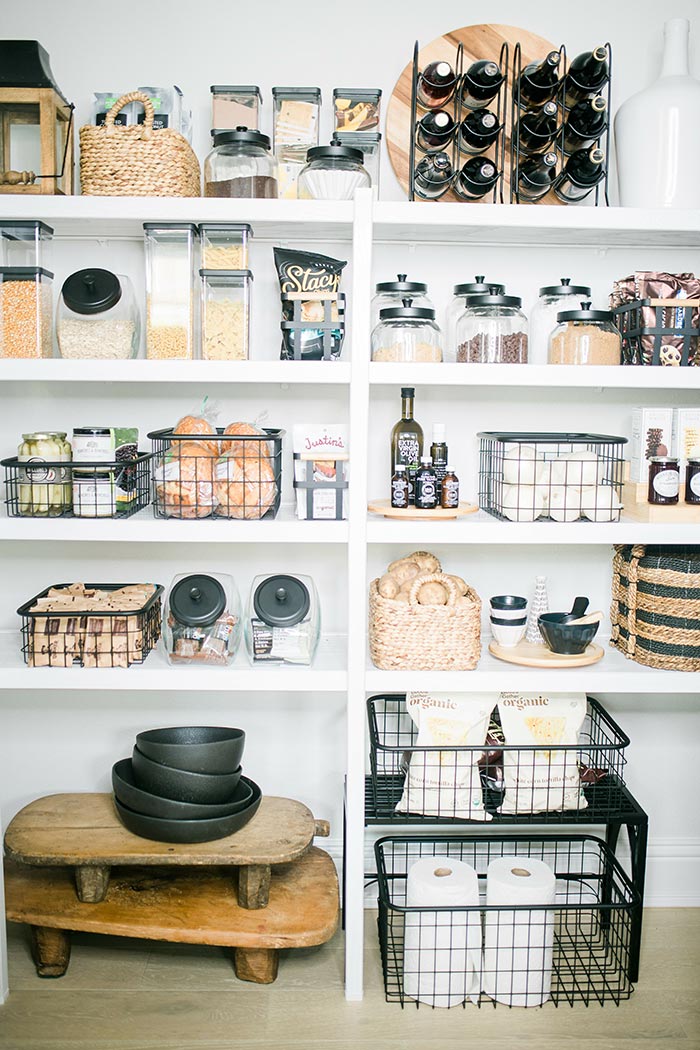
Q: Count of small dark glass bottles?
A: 3